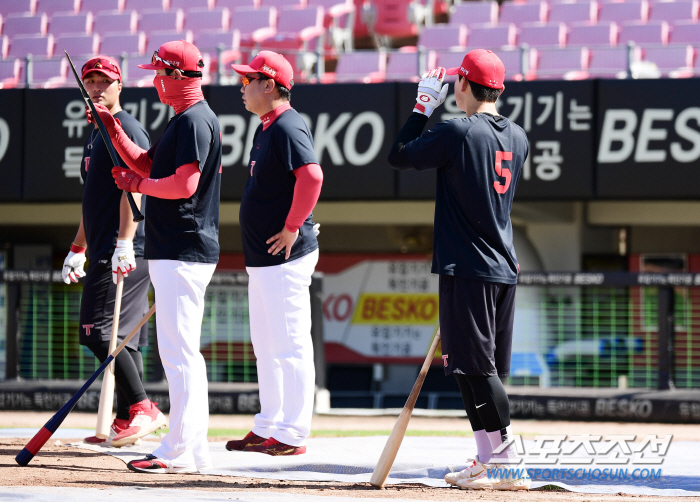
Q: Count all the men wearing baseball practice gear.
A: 4